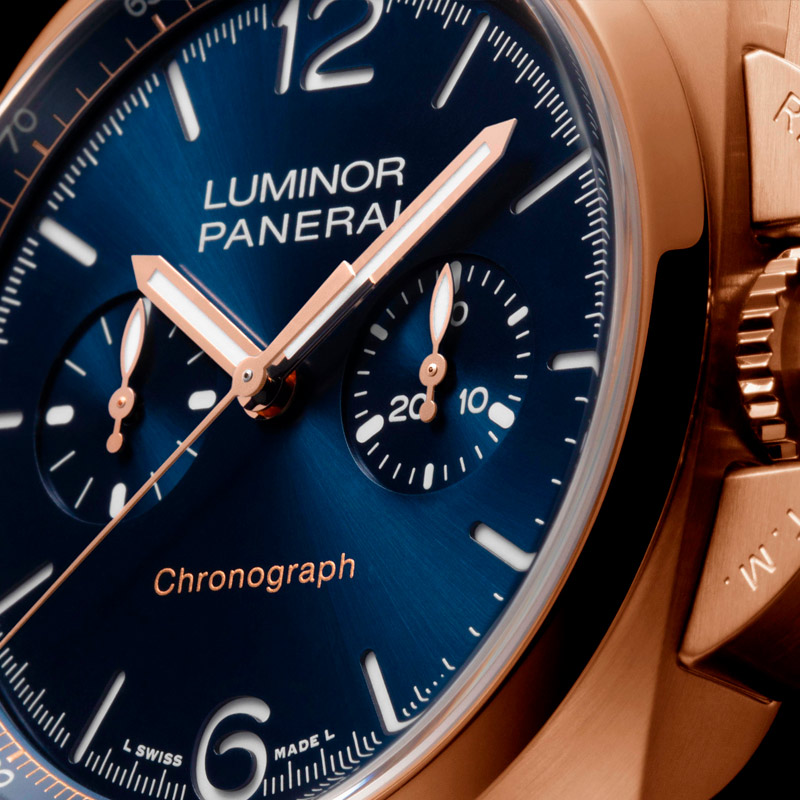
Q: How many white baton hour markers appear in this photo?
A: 10